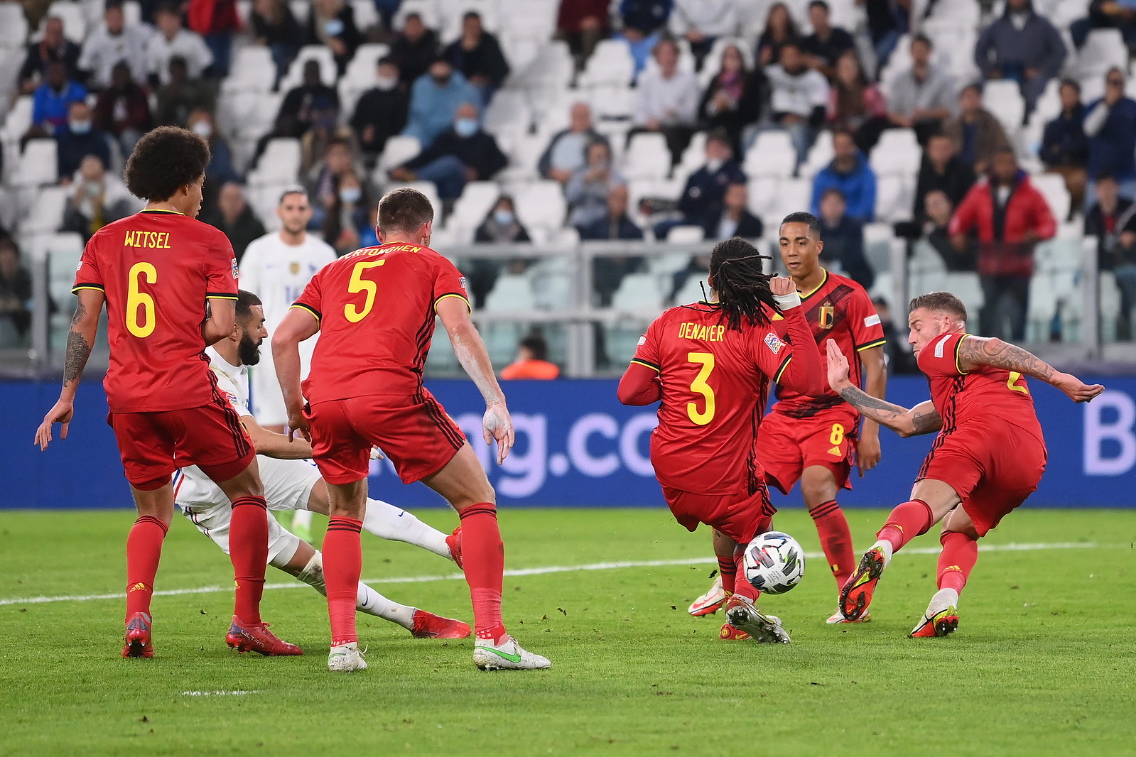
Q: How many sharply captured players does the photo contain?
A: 6